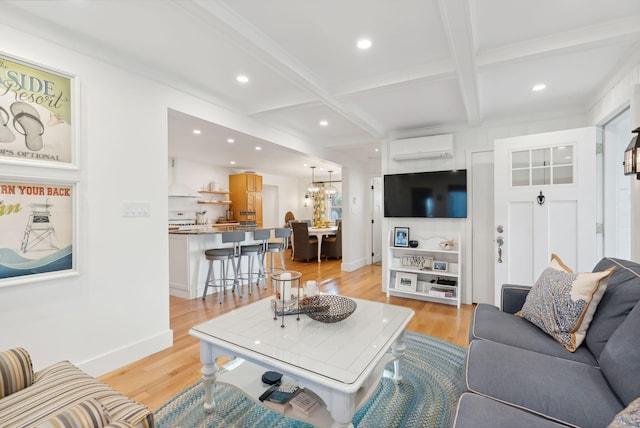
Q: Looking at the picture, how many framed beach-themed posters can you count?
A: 2